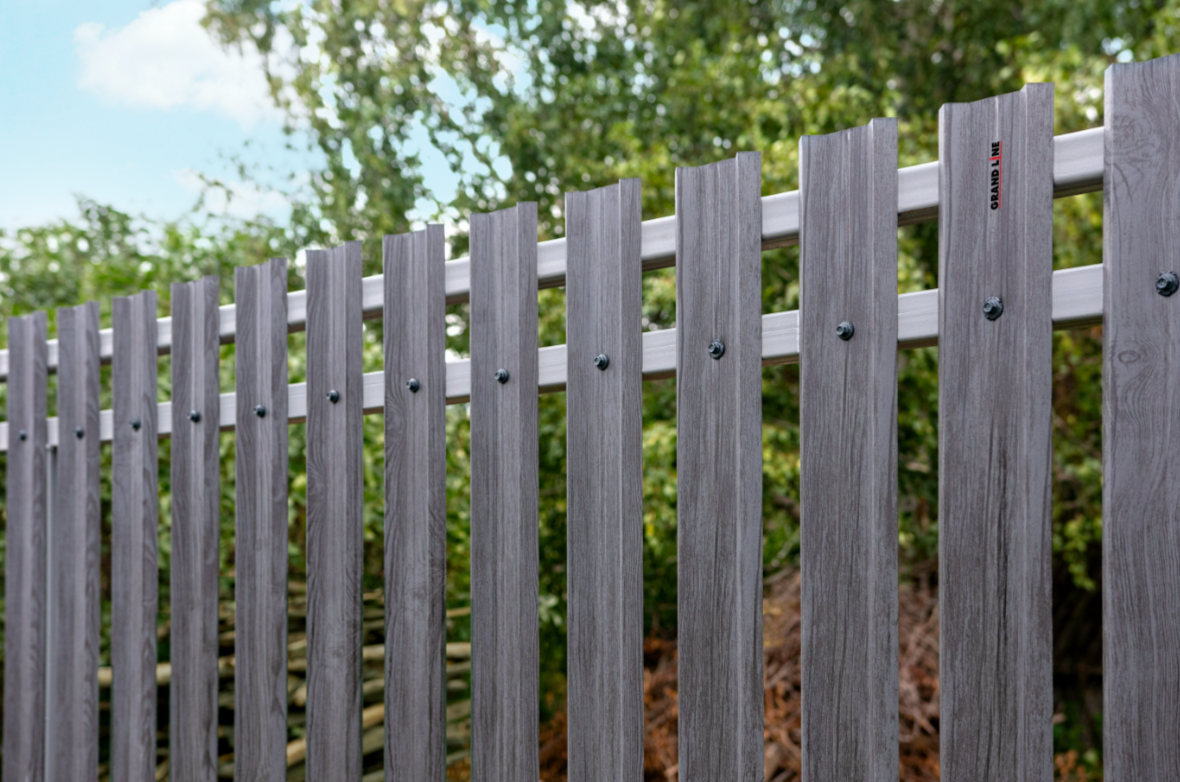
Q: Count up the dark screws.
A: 13